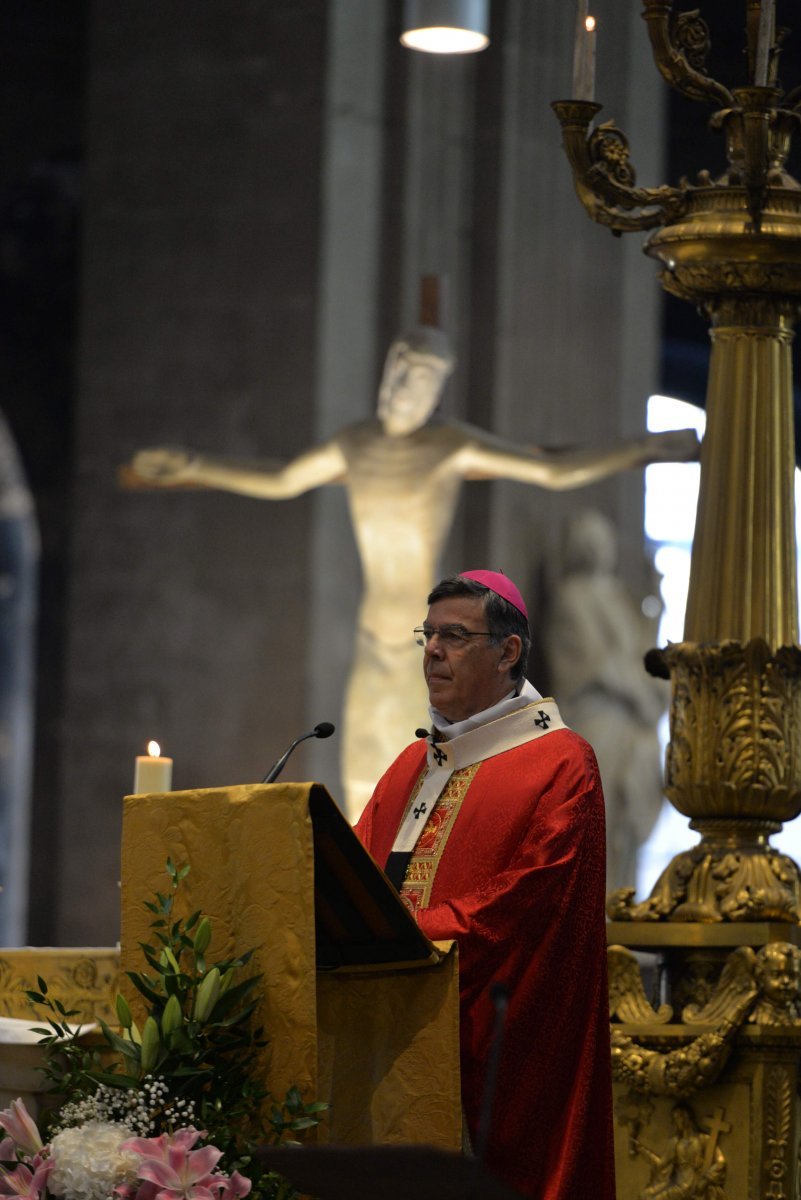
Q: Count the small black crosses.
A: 3